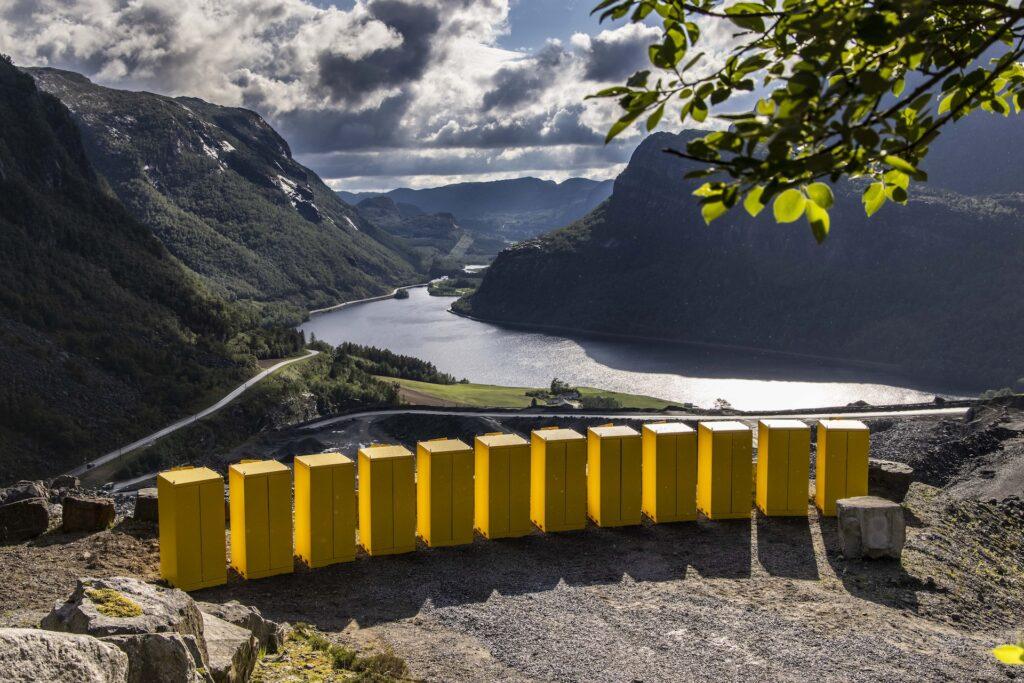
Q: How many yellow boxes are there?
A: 12